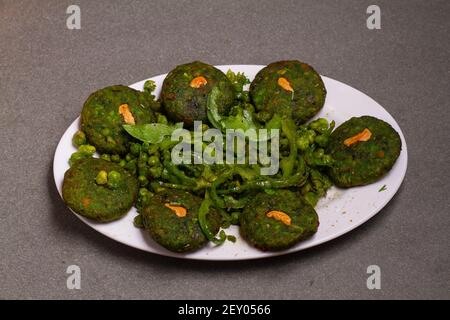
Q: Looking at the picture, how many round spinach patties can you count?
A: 7